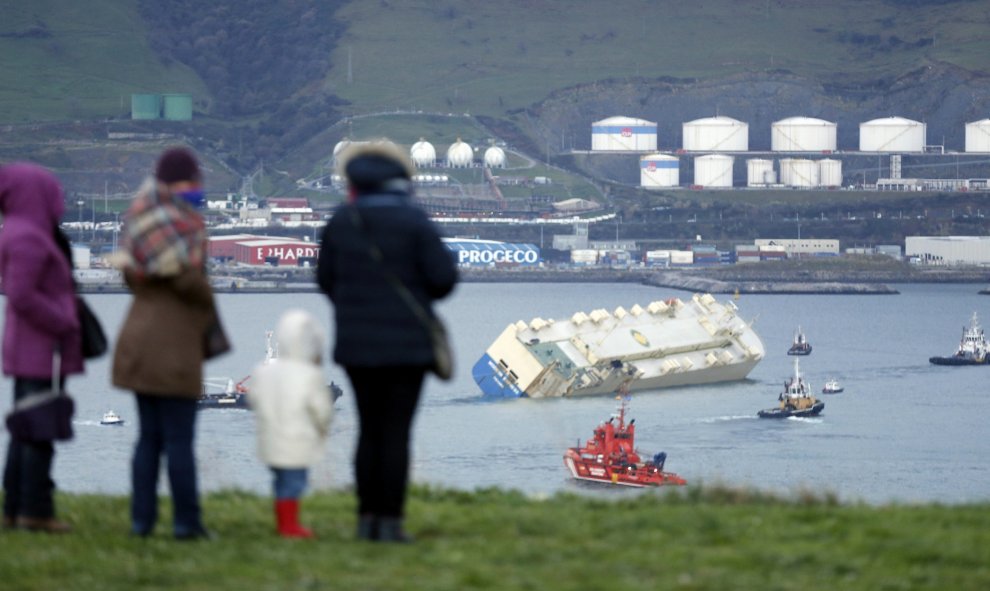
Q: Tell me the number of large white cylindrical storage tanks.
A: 11